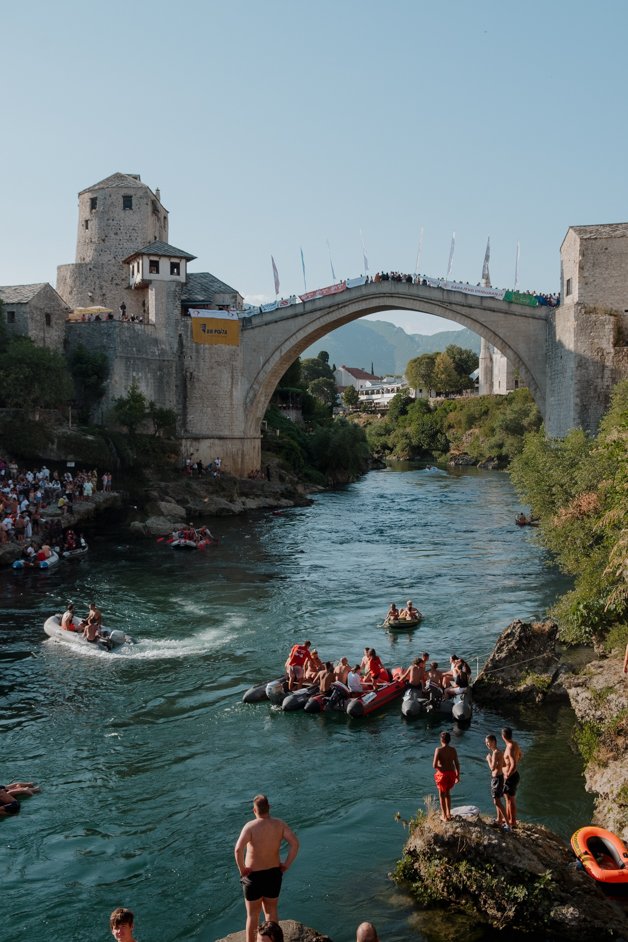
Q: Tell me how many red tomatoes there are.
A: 0